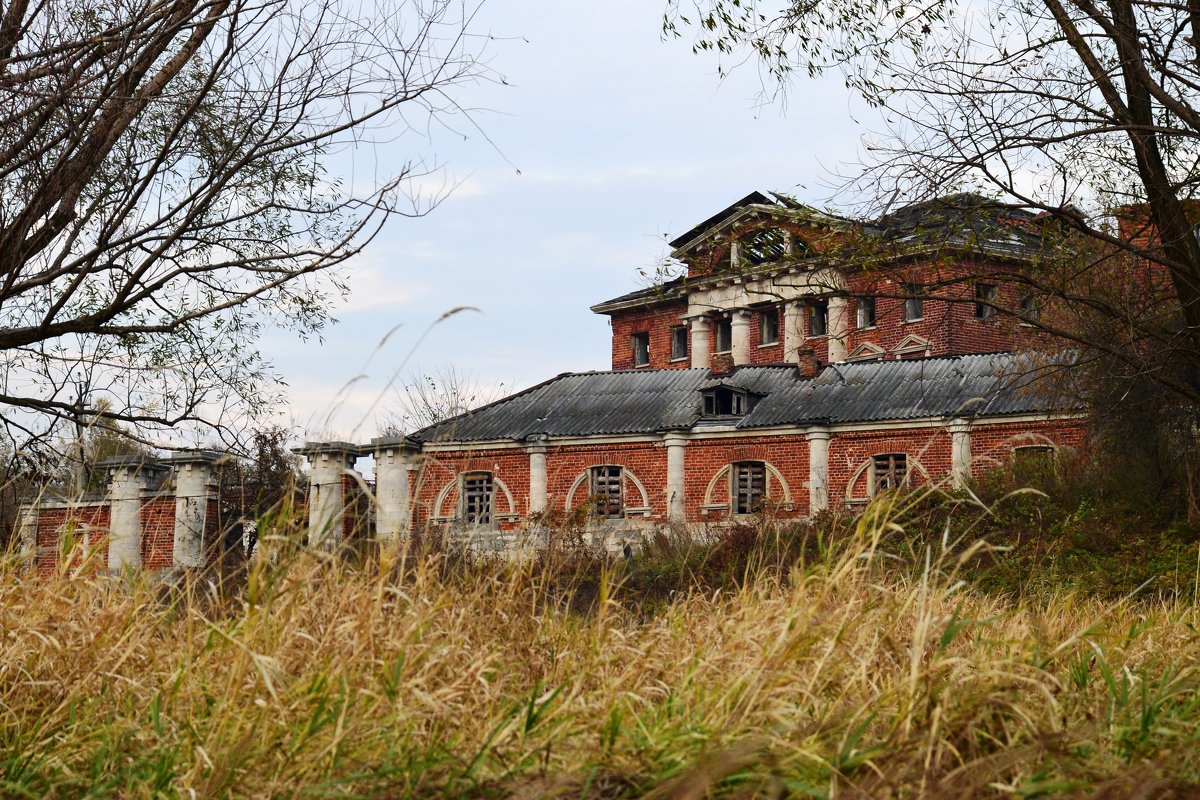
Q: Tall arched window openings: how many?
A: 5